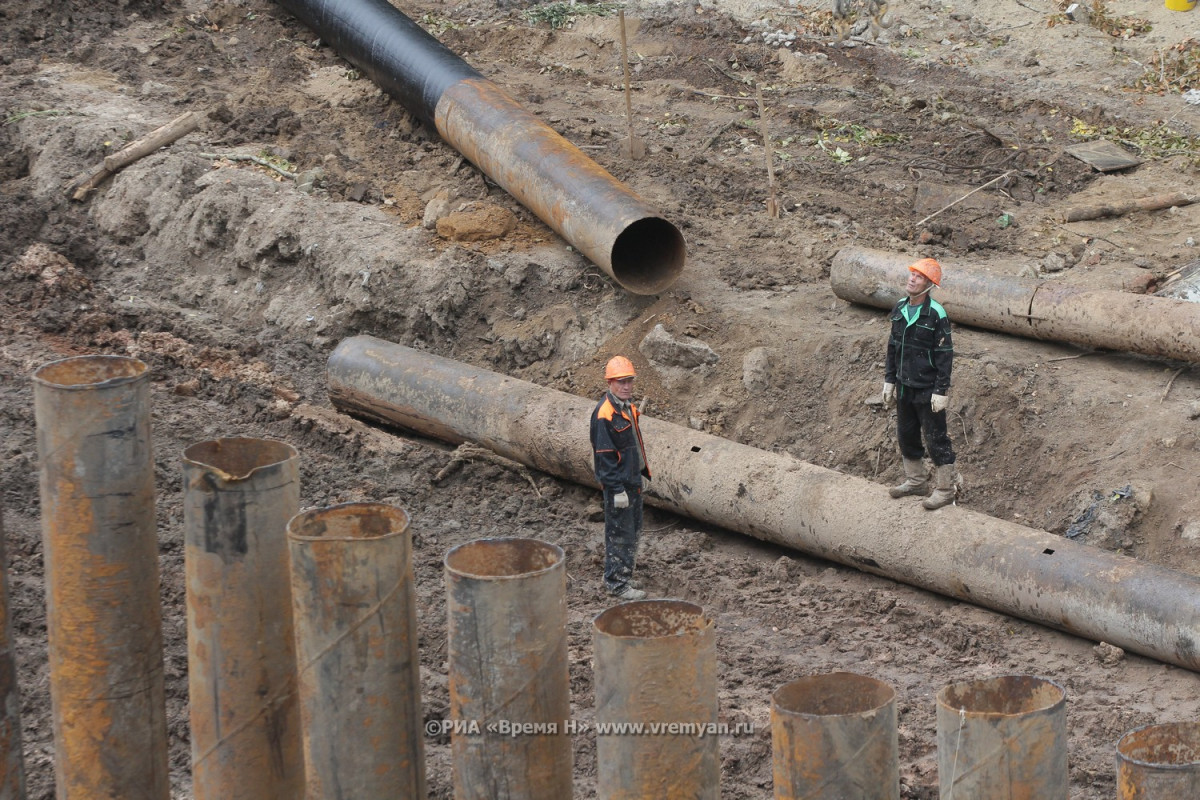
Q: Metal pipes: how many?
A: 12